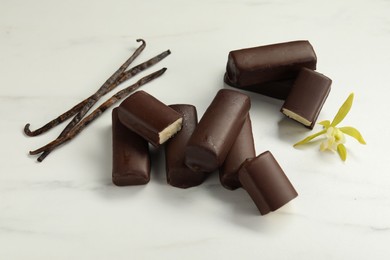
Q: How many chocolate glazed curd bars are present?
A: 9